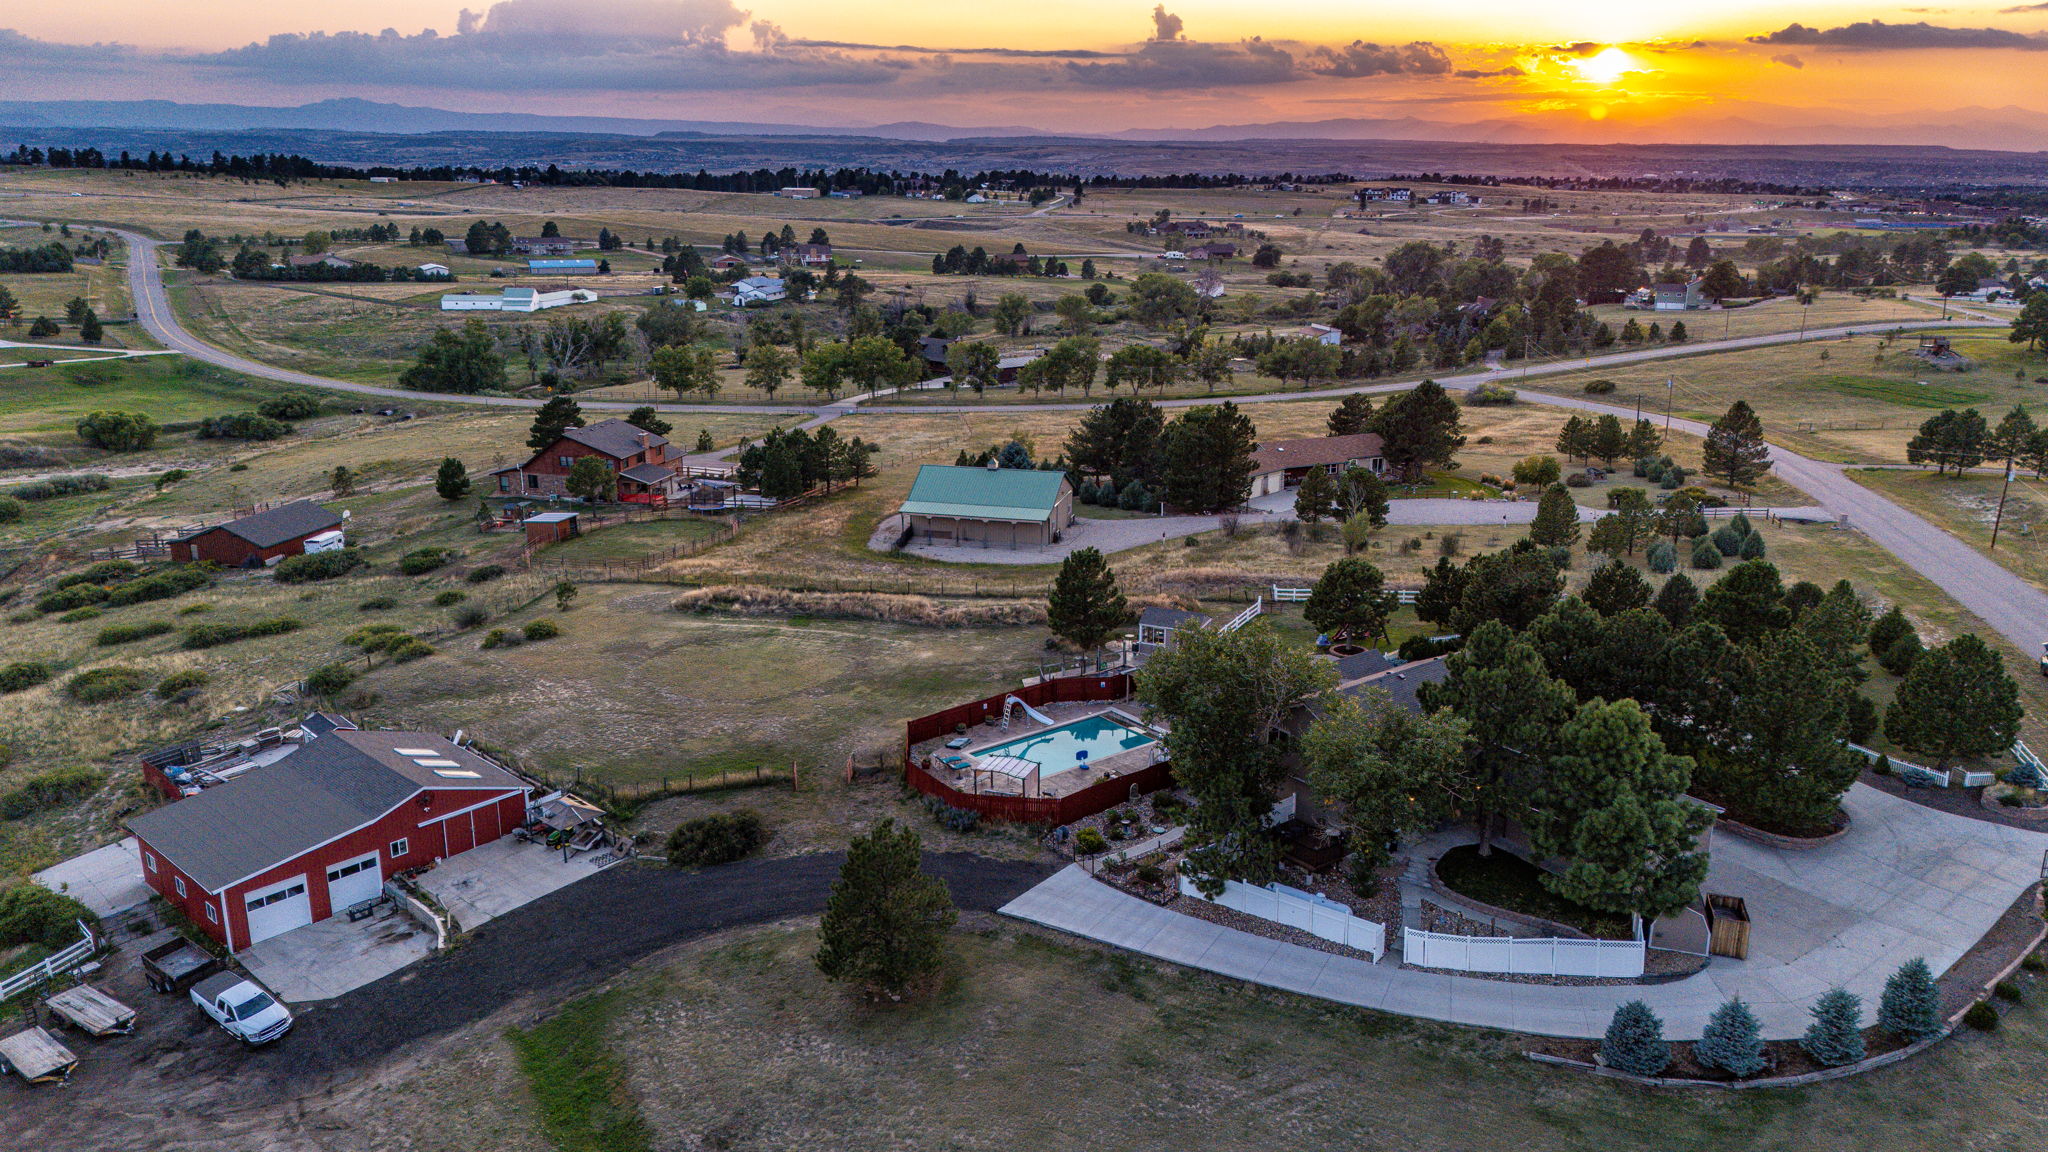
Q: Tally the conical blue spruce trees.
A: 4